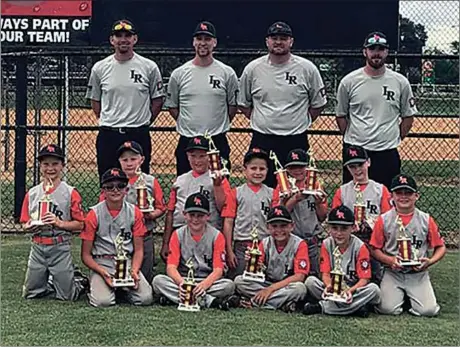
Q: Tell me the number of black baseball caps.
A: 15